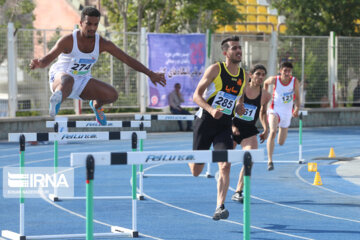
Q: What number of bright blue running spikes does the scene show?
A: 2